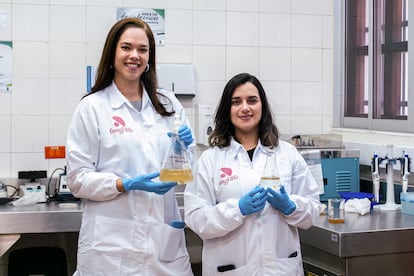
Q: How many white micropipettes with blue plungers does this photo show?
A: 2